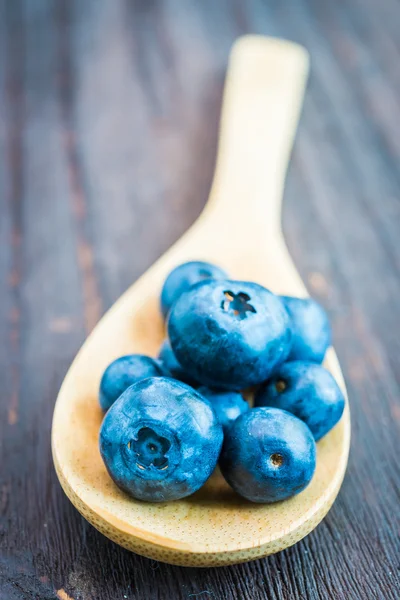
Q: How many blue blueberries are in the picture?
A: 9